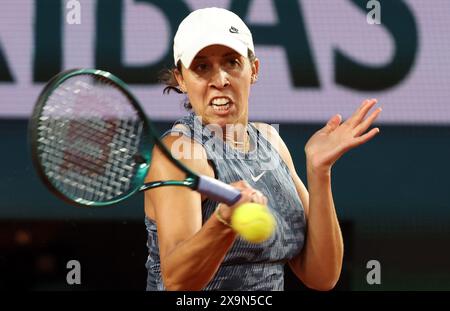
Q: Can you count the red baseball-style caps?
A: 0